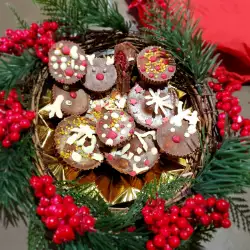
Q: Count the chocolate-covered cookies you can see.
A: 11